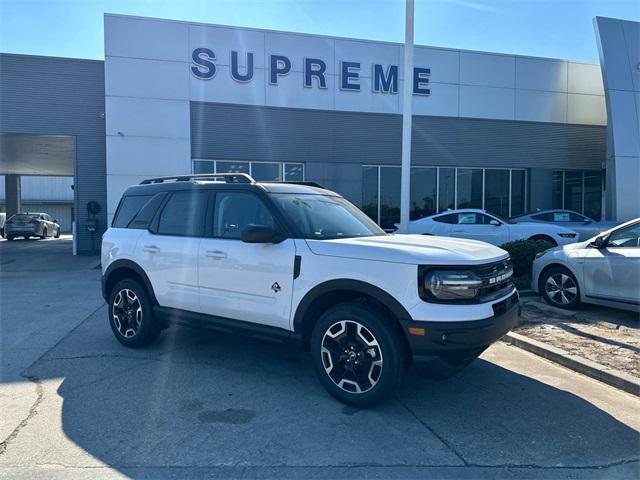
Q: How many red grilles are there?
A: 0